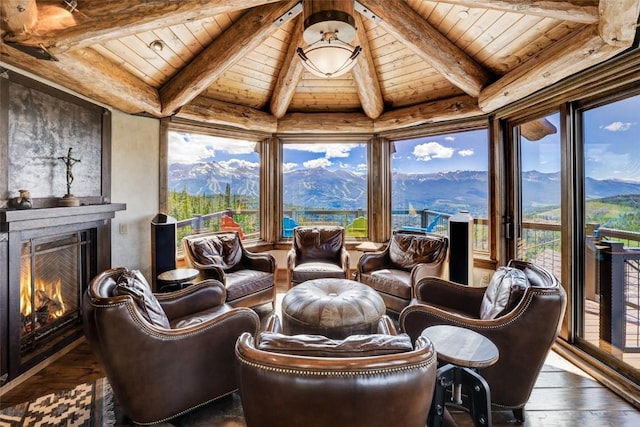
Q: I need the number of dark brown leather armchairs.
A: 6